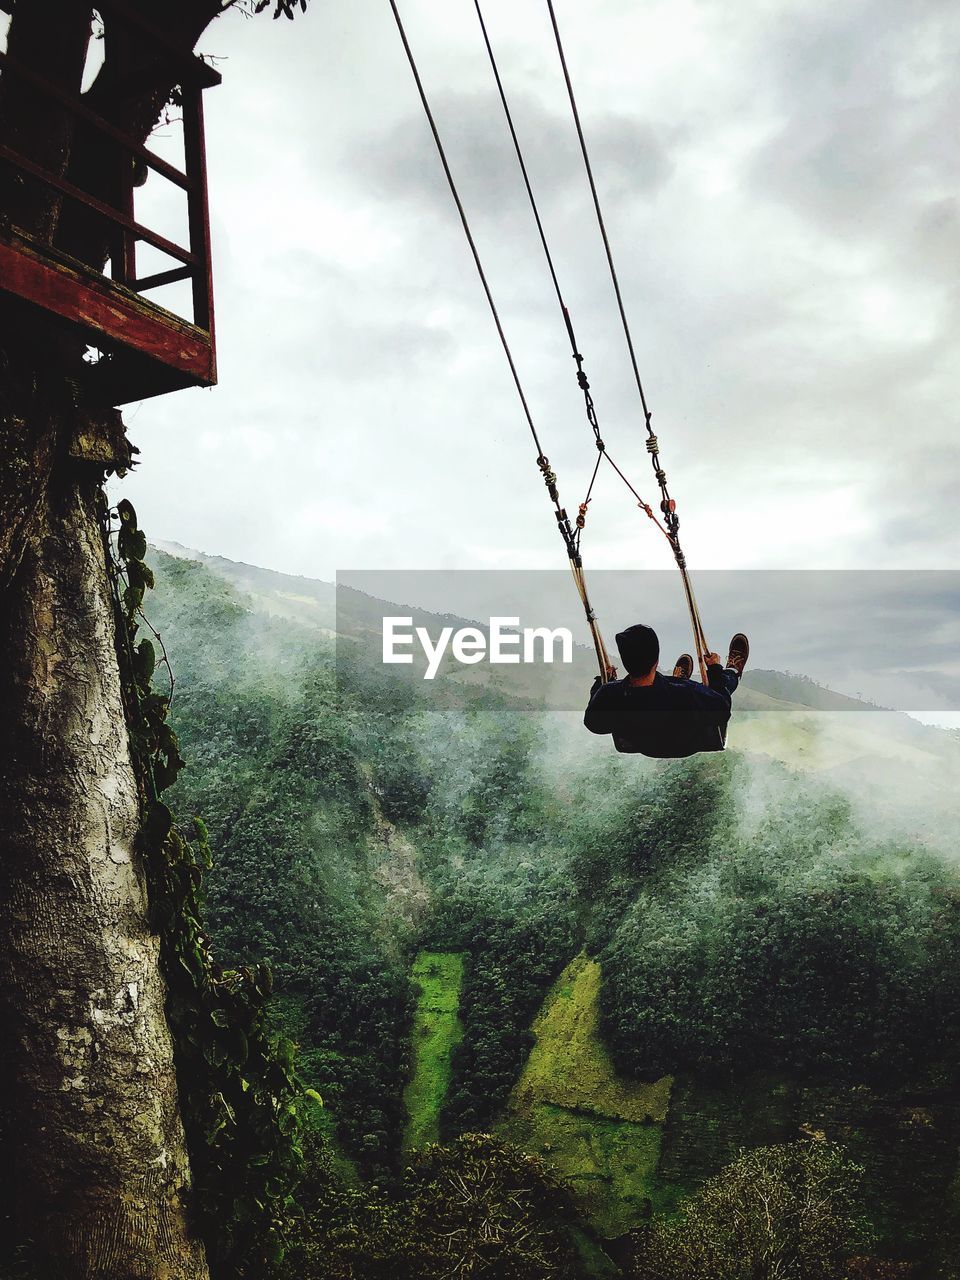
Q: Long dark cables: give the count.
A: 3